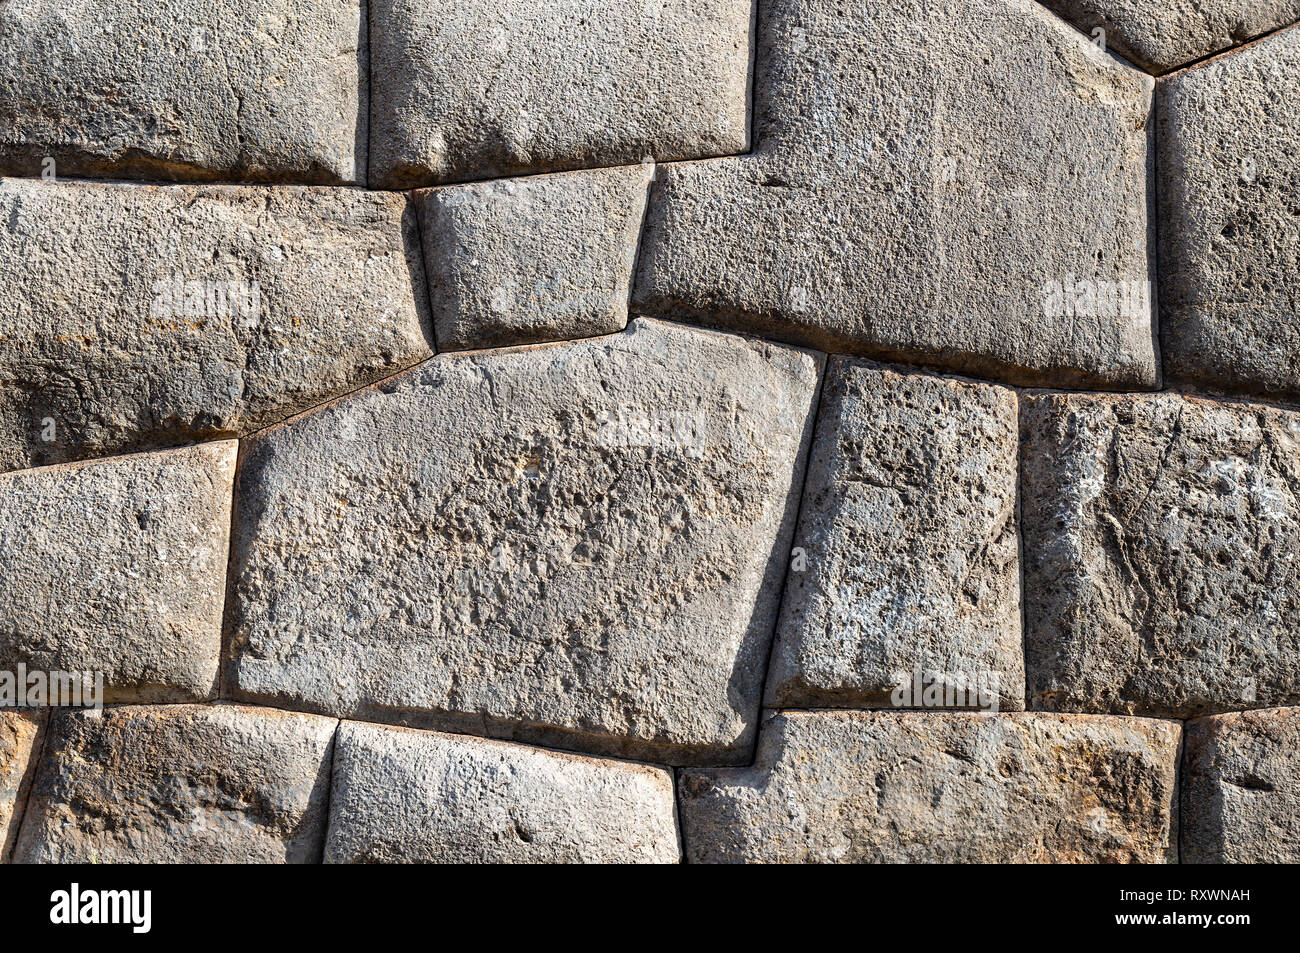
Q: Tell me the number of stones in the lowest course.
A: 5